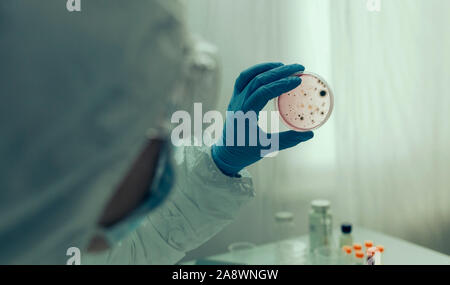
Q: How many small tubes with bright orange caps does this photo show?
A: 6